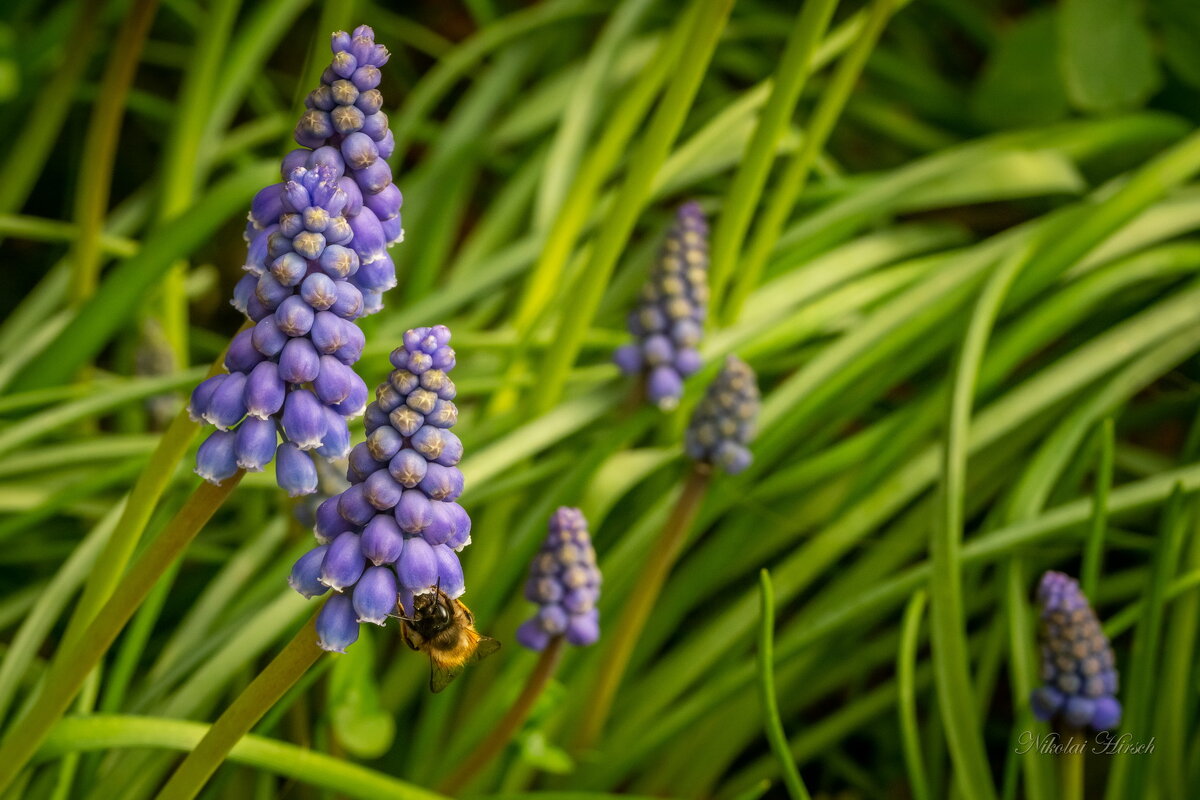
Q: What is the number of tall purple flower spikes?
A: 7